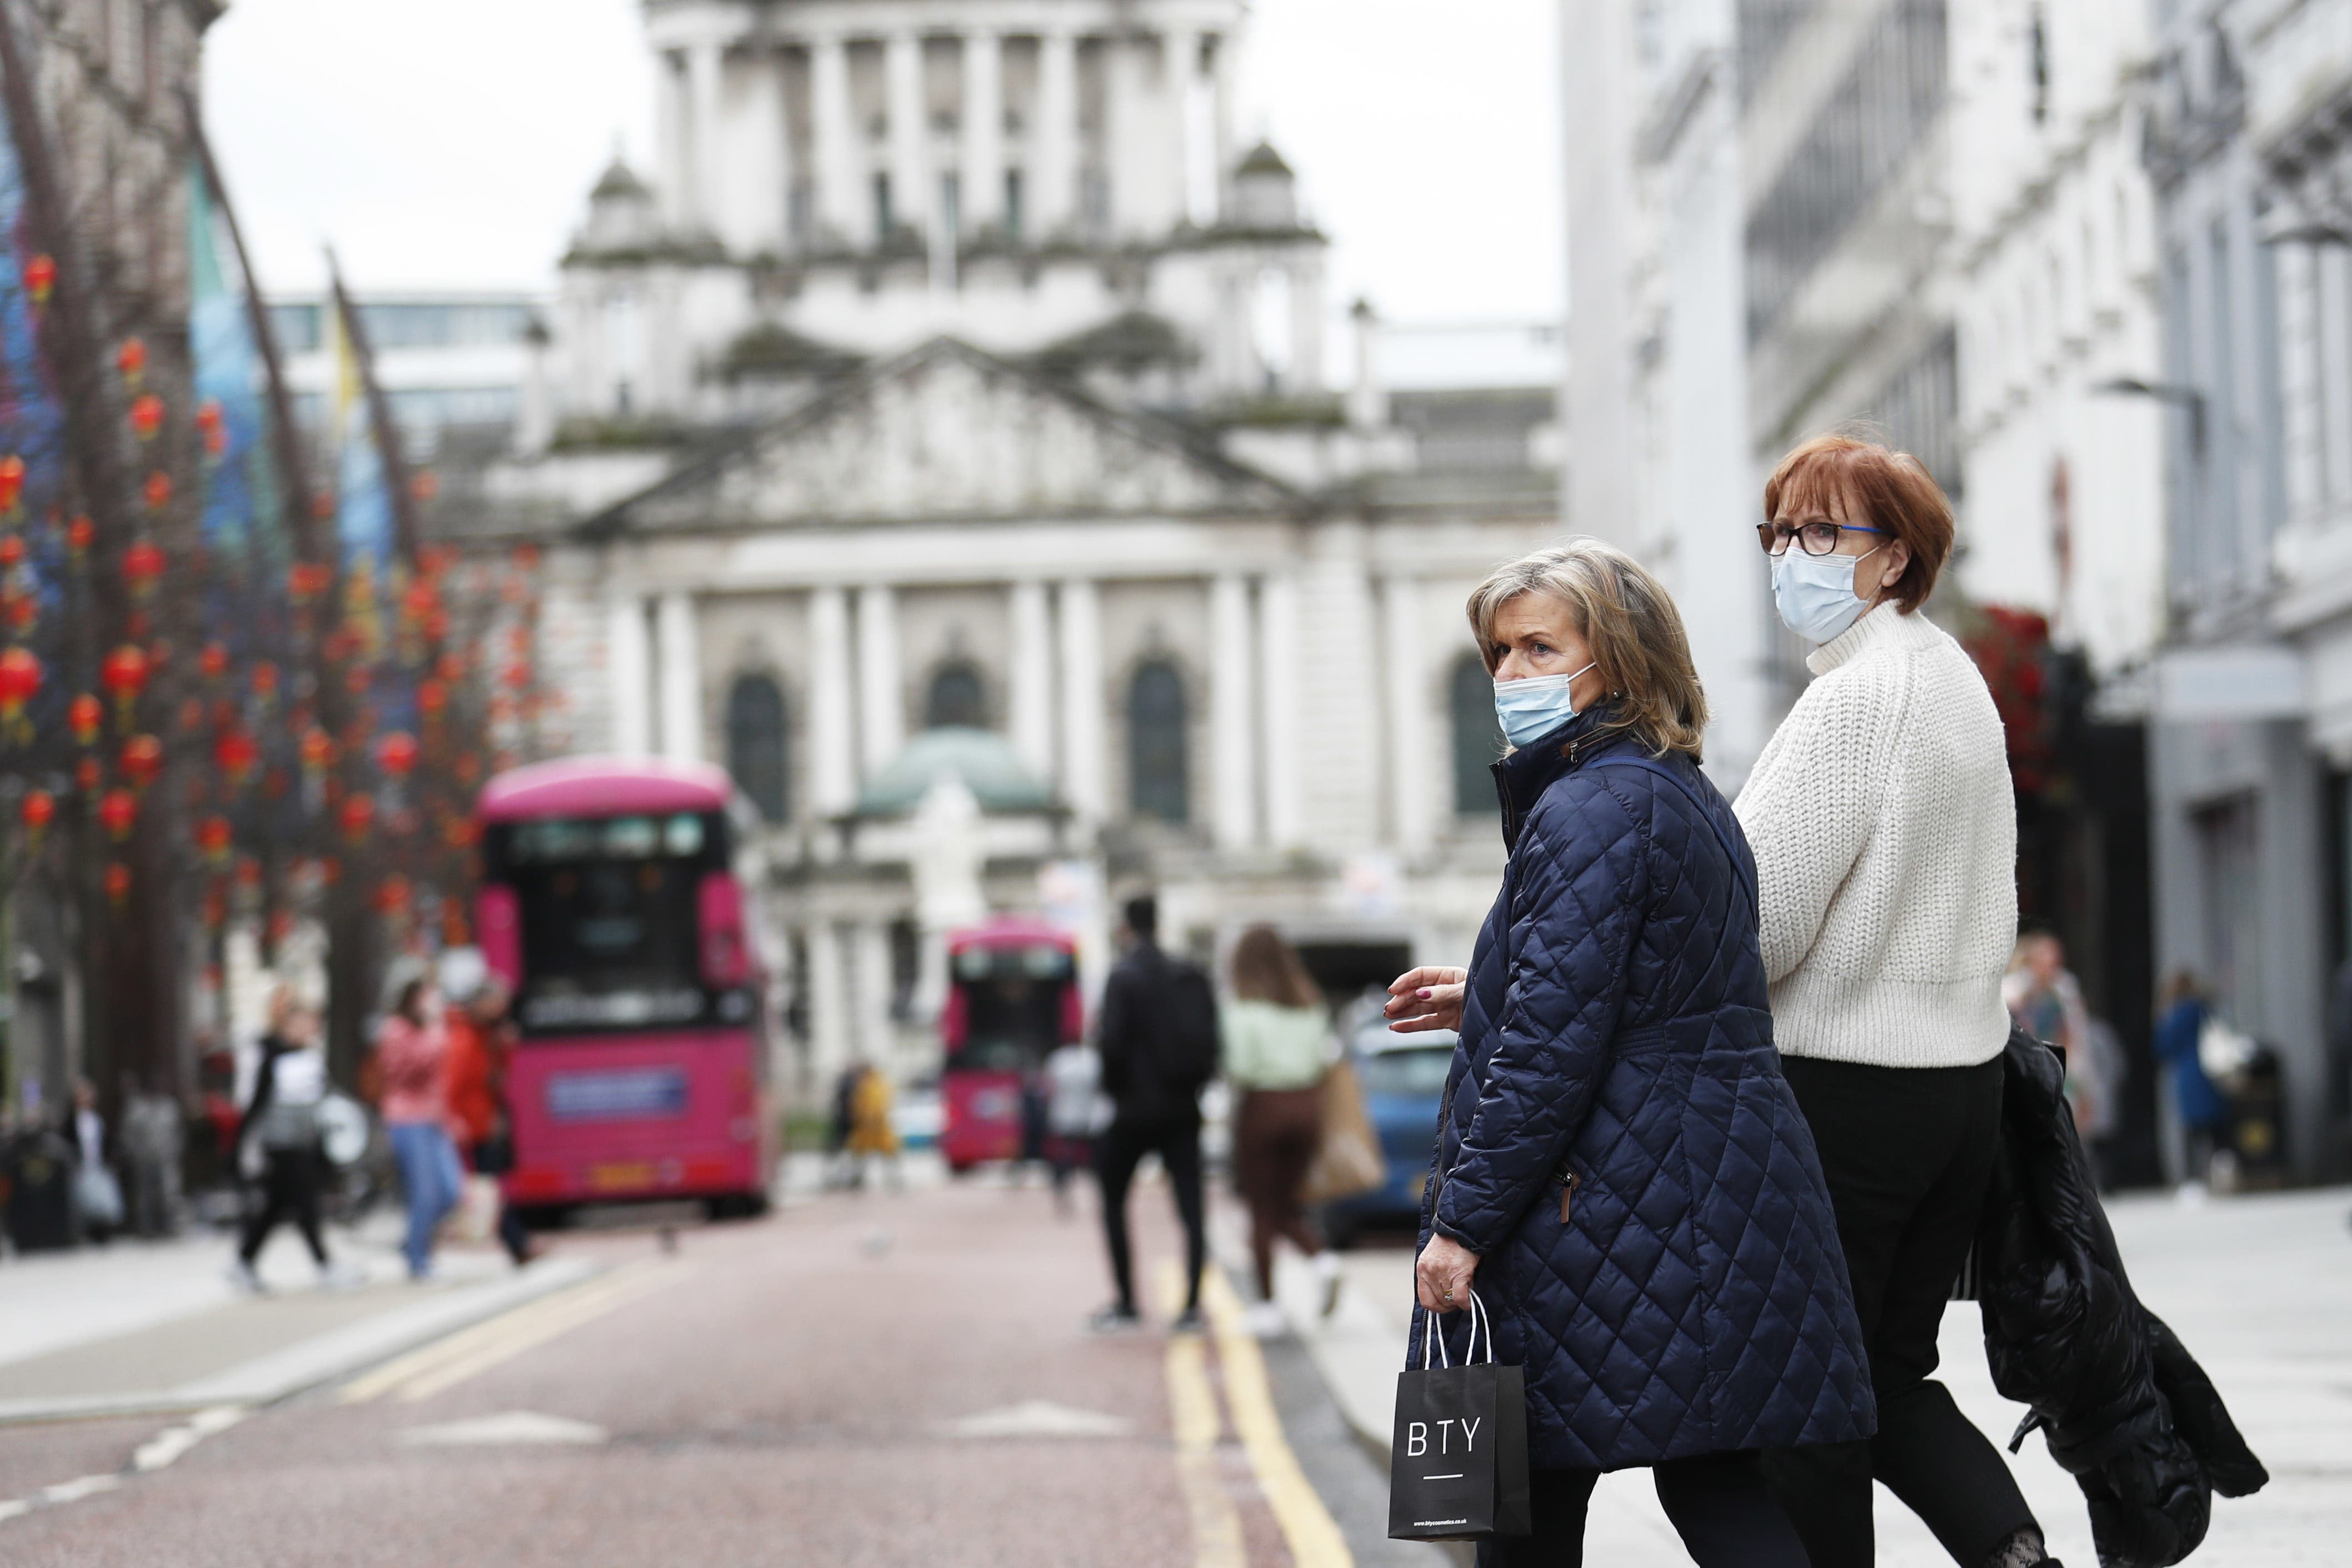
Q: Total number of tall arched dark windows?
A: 4